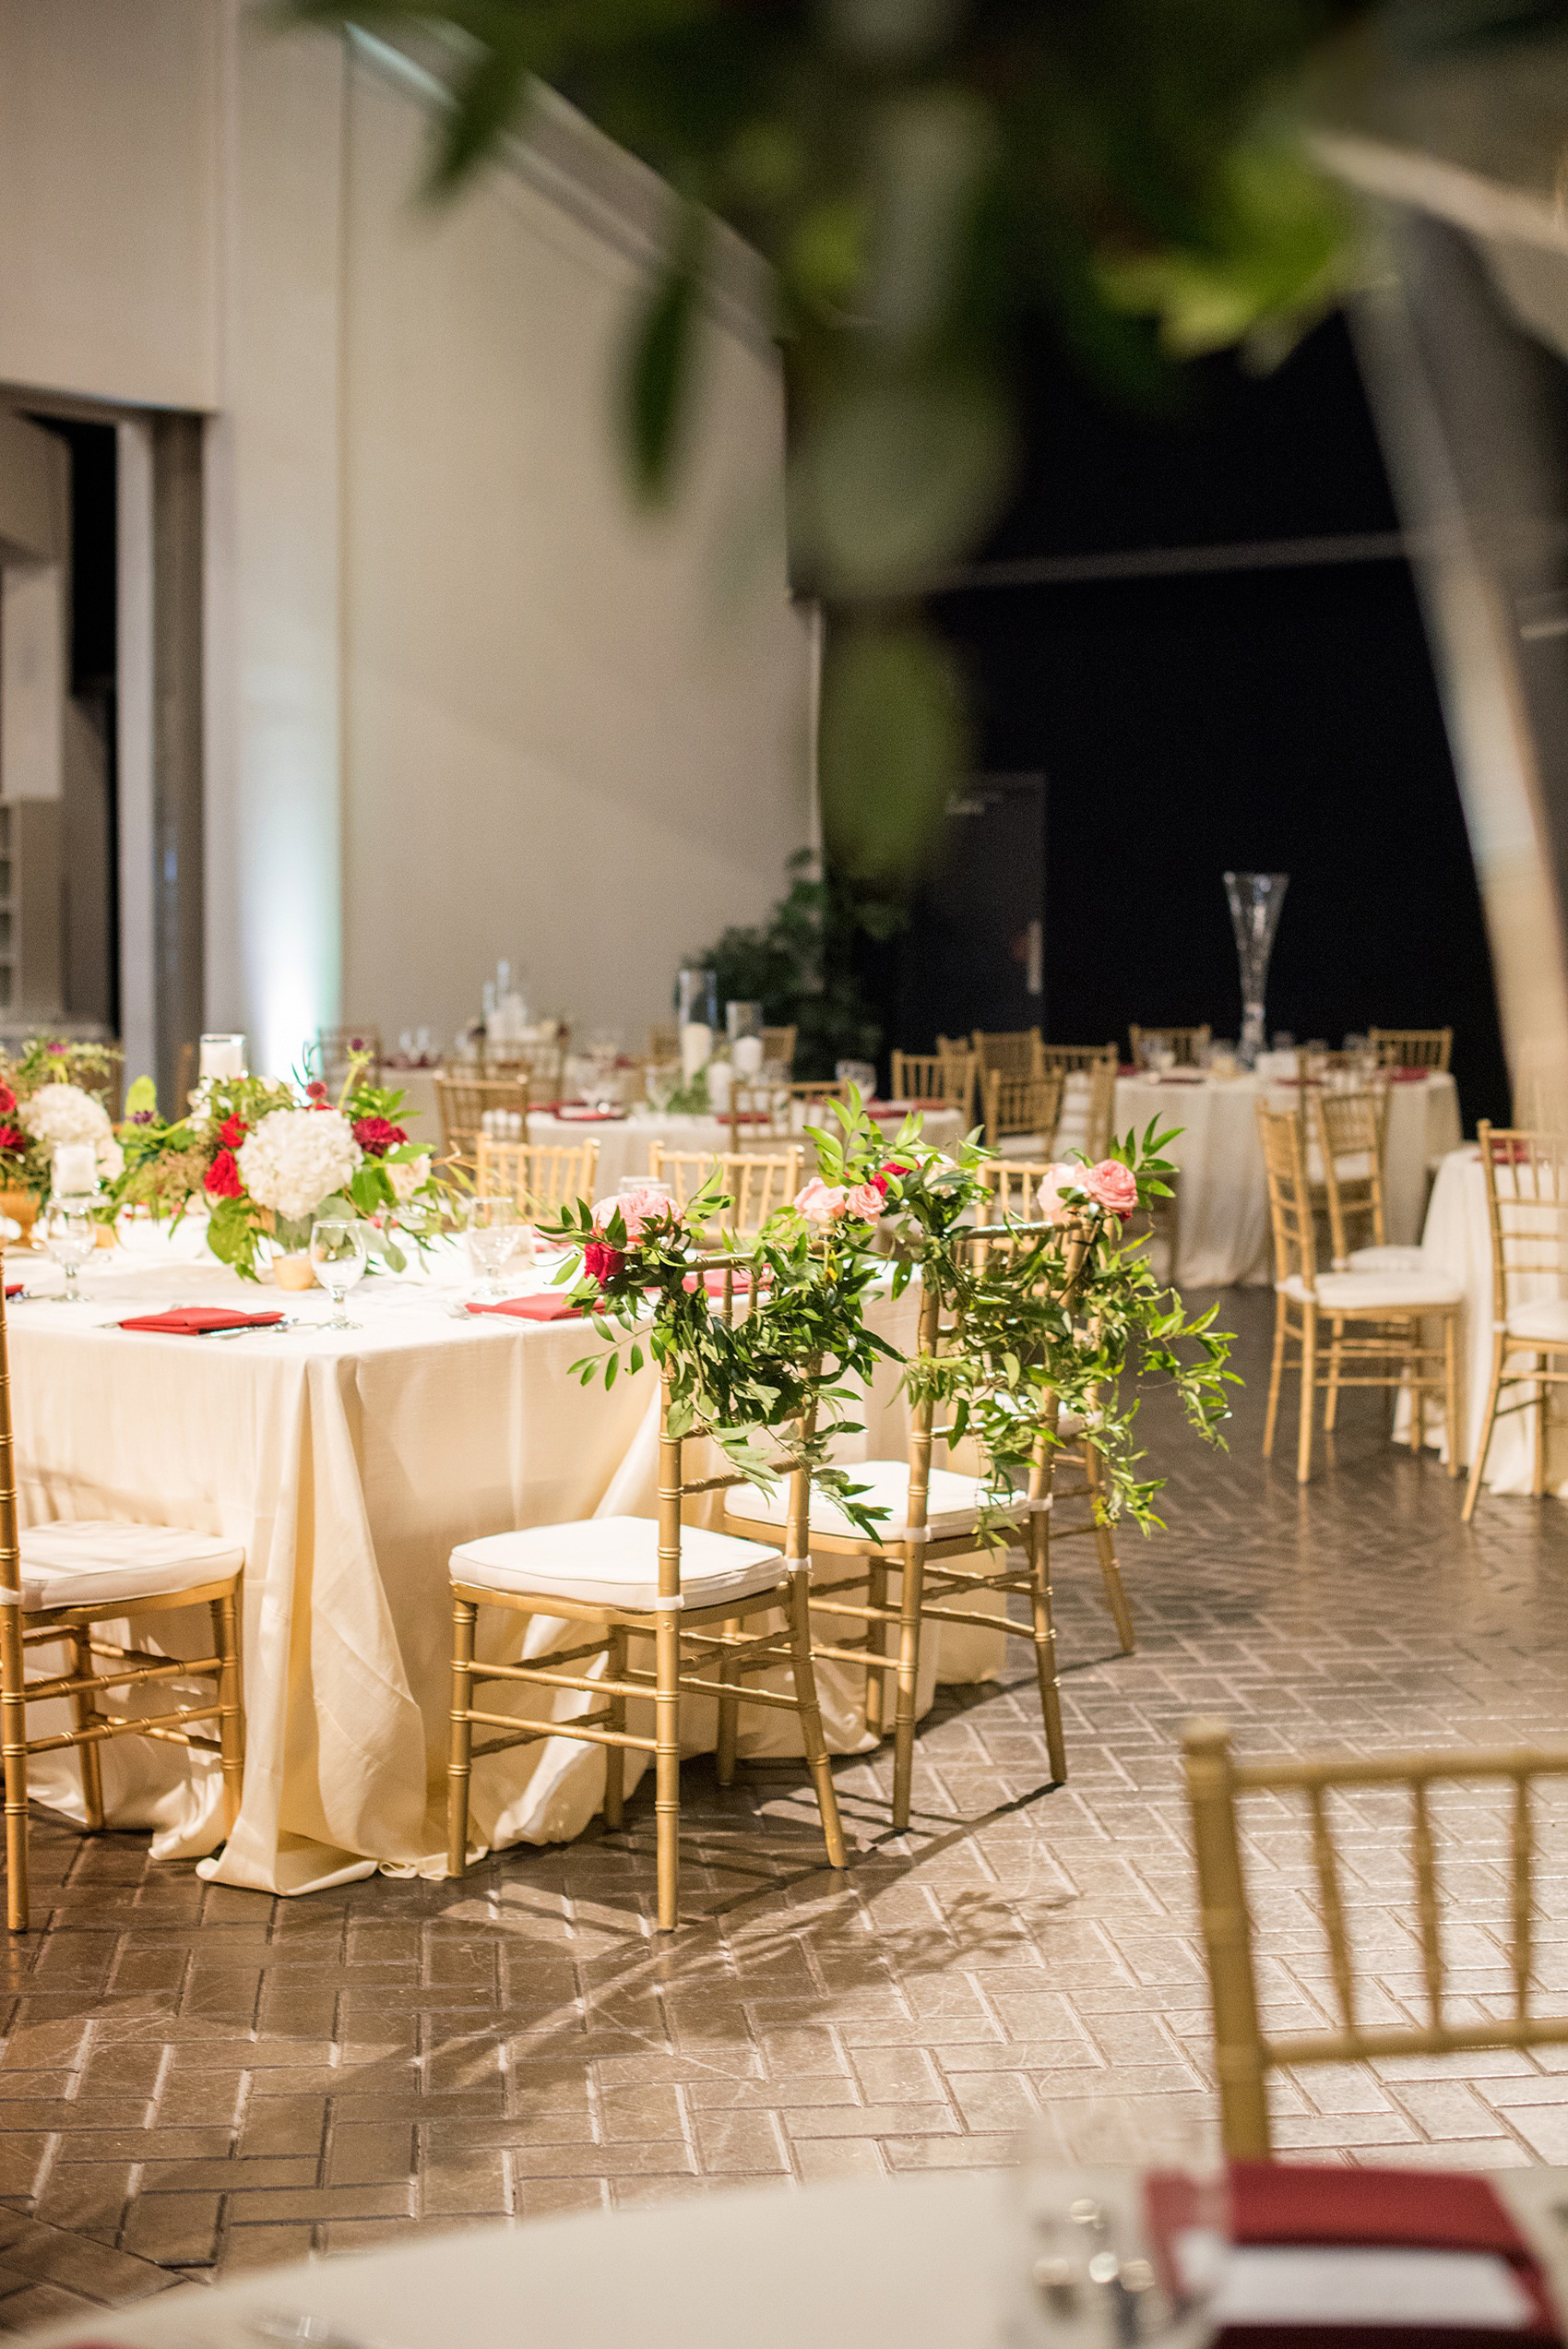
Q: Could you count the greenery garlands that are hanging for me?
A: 2